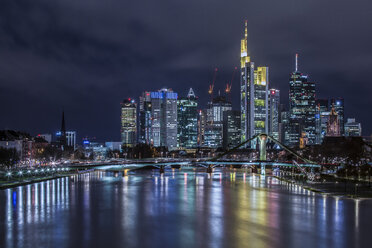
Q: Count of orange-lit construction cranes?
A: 2